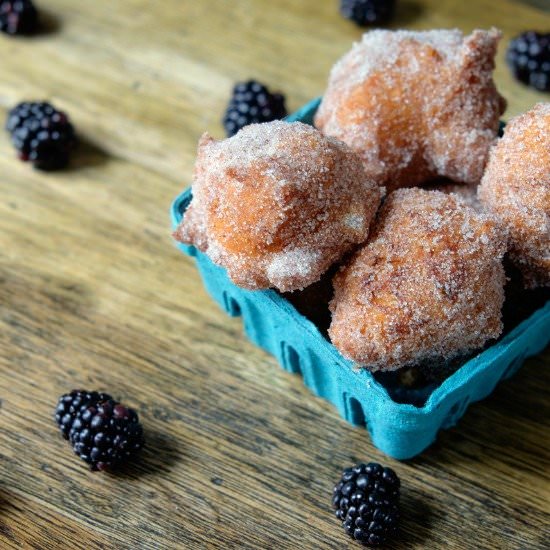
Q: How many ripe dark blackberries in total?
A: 8